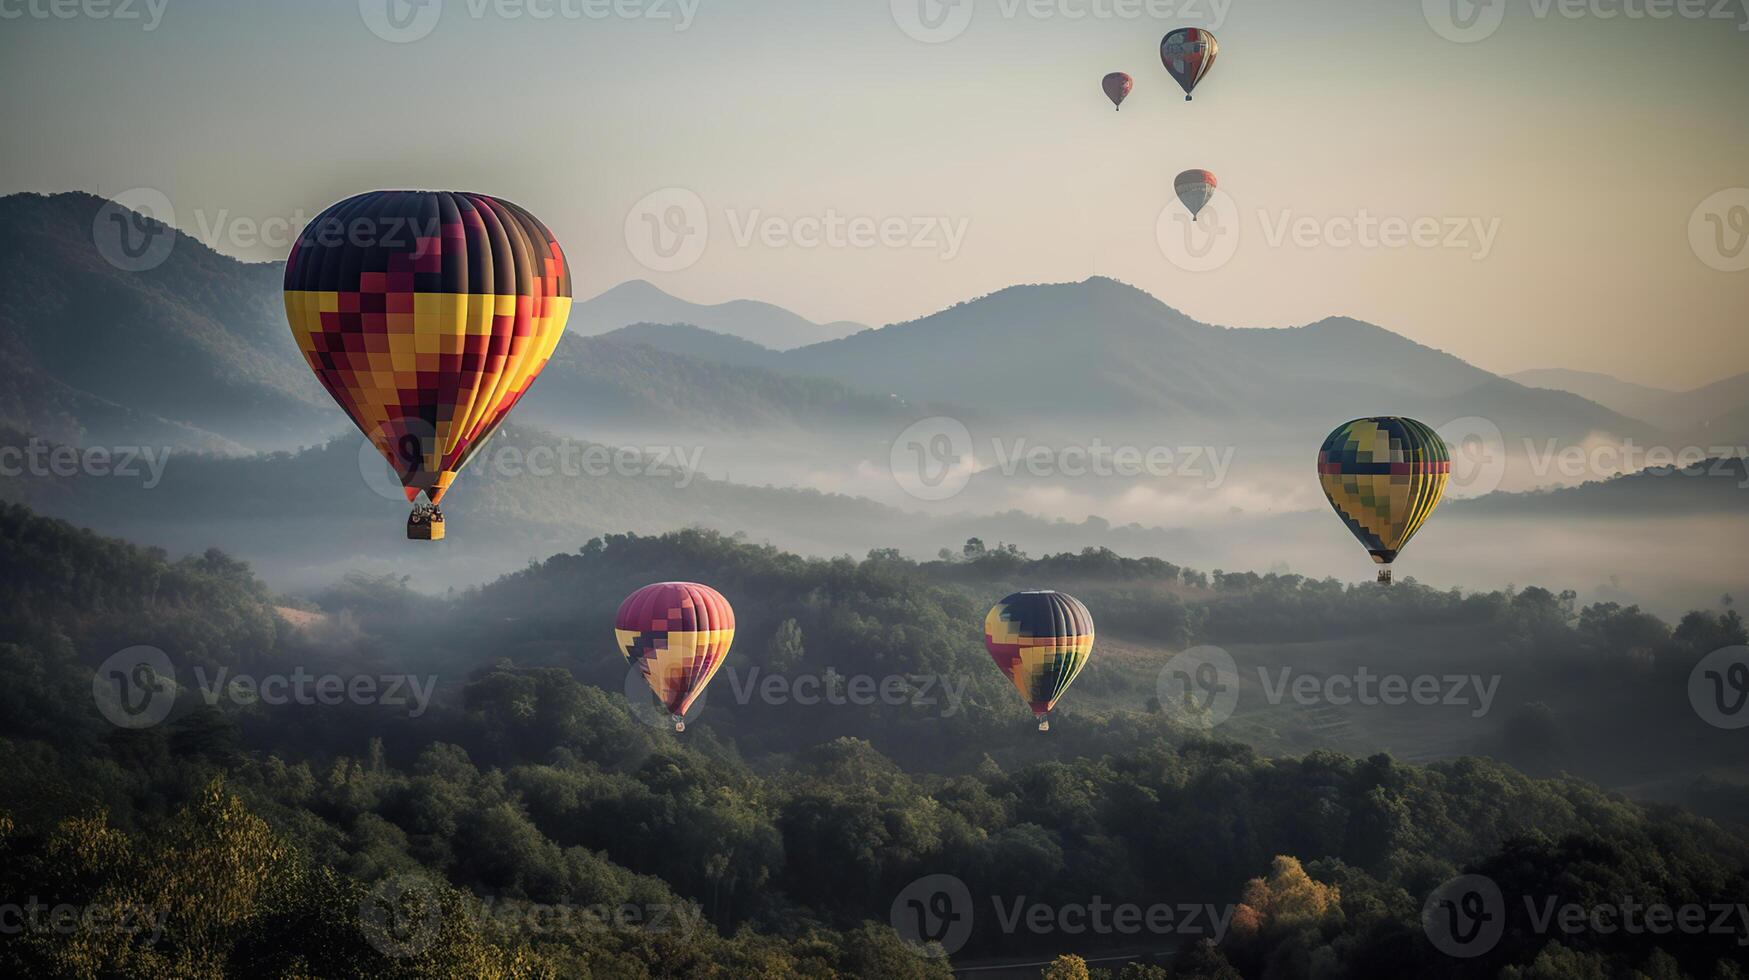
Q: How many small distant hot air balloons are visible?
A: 3